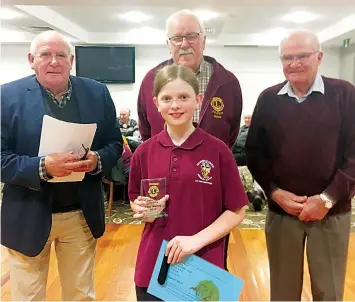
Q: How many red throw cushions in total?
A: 0